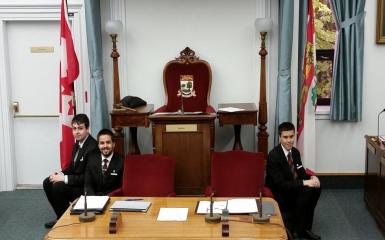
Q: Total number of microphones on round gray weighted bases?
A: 3